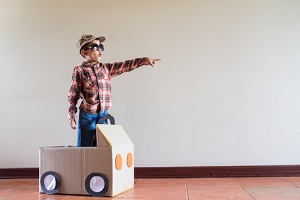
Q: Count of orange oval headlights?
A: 2